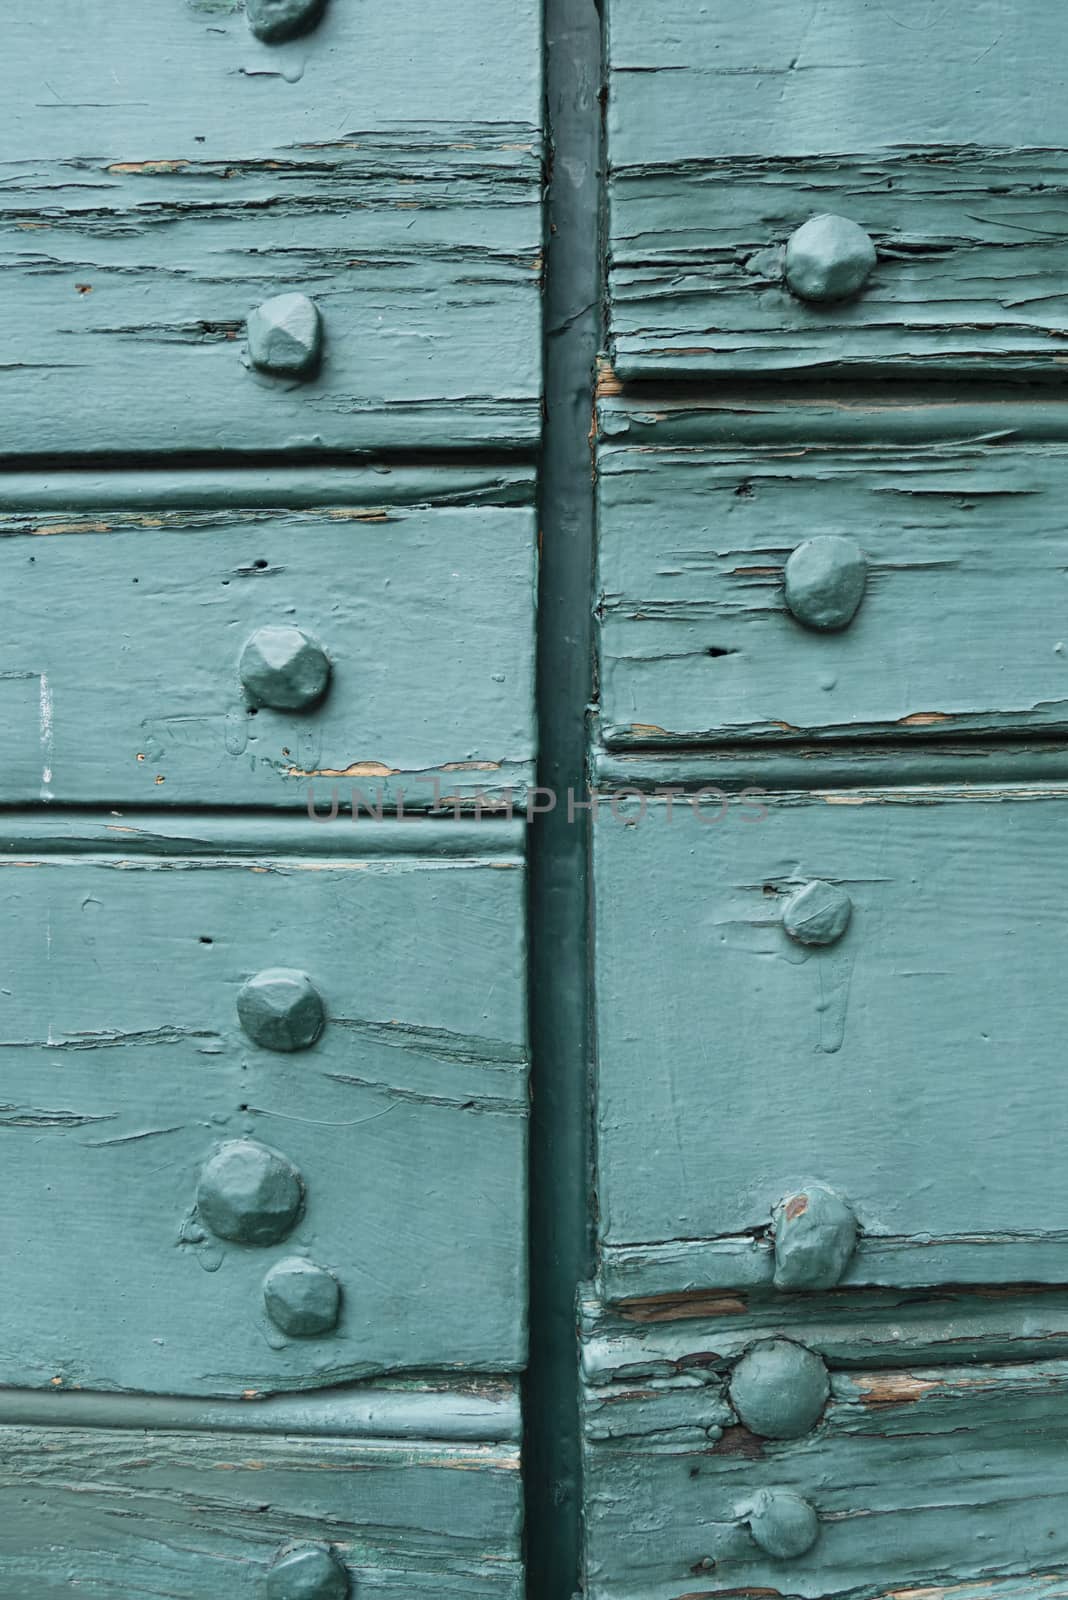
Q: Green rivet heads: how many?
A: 13